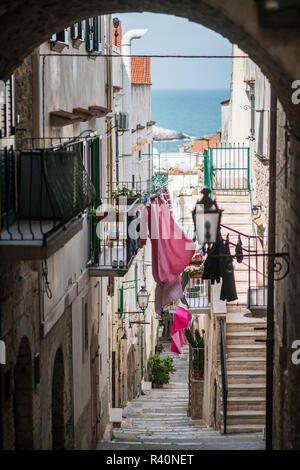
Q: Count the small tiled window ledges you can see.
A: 3